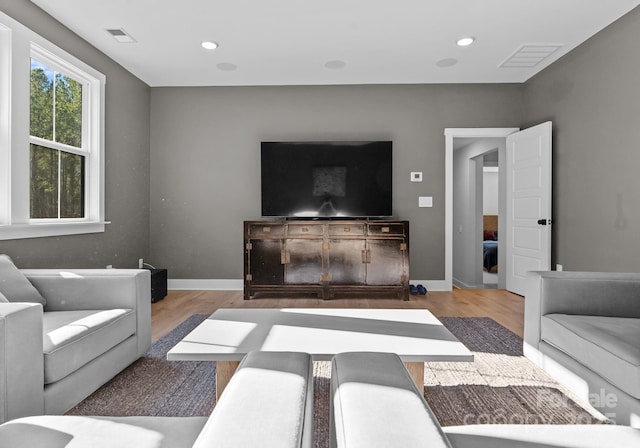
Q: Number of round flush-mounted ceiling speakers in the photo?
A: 3